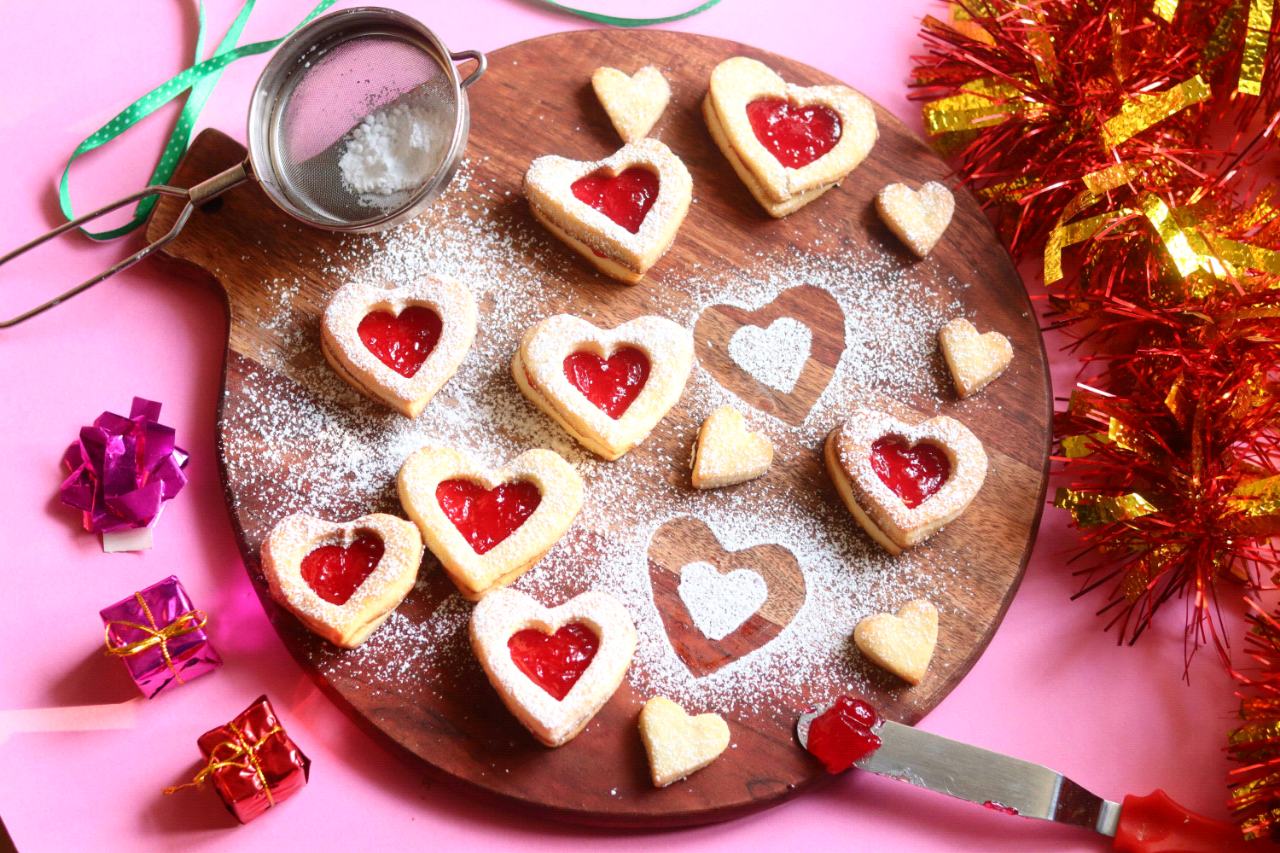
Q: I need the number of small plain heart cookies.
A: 6